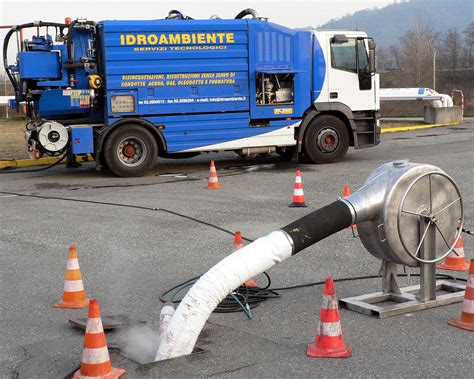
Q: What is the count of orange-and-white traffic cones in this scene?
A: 9